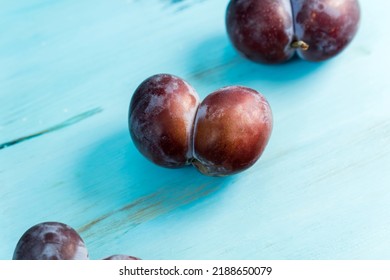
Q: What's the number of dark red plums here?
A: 6